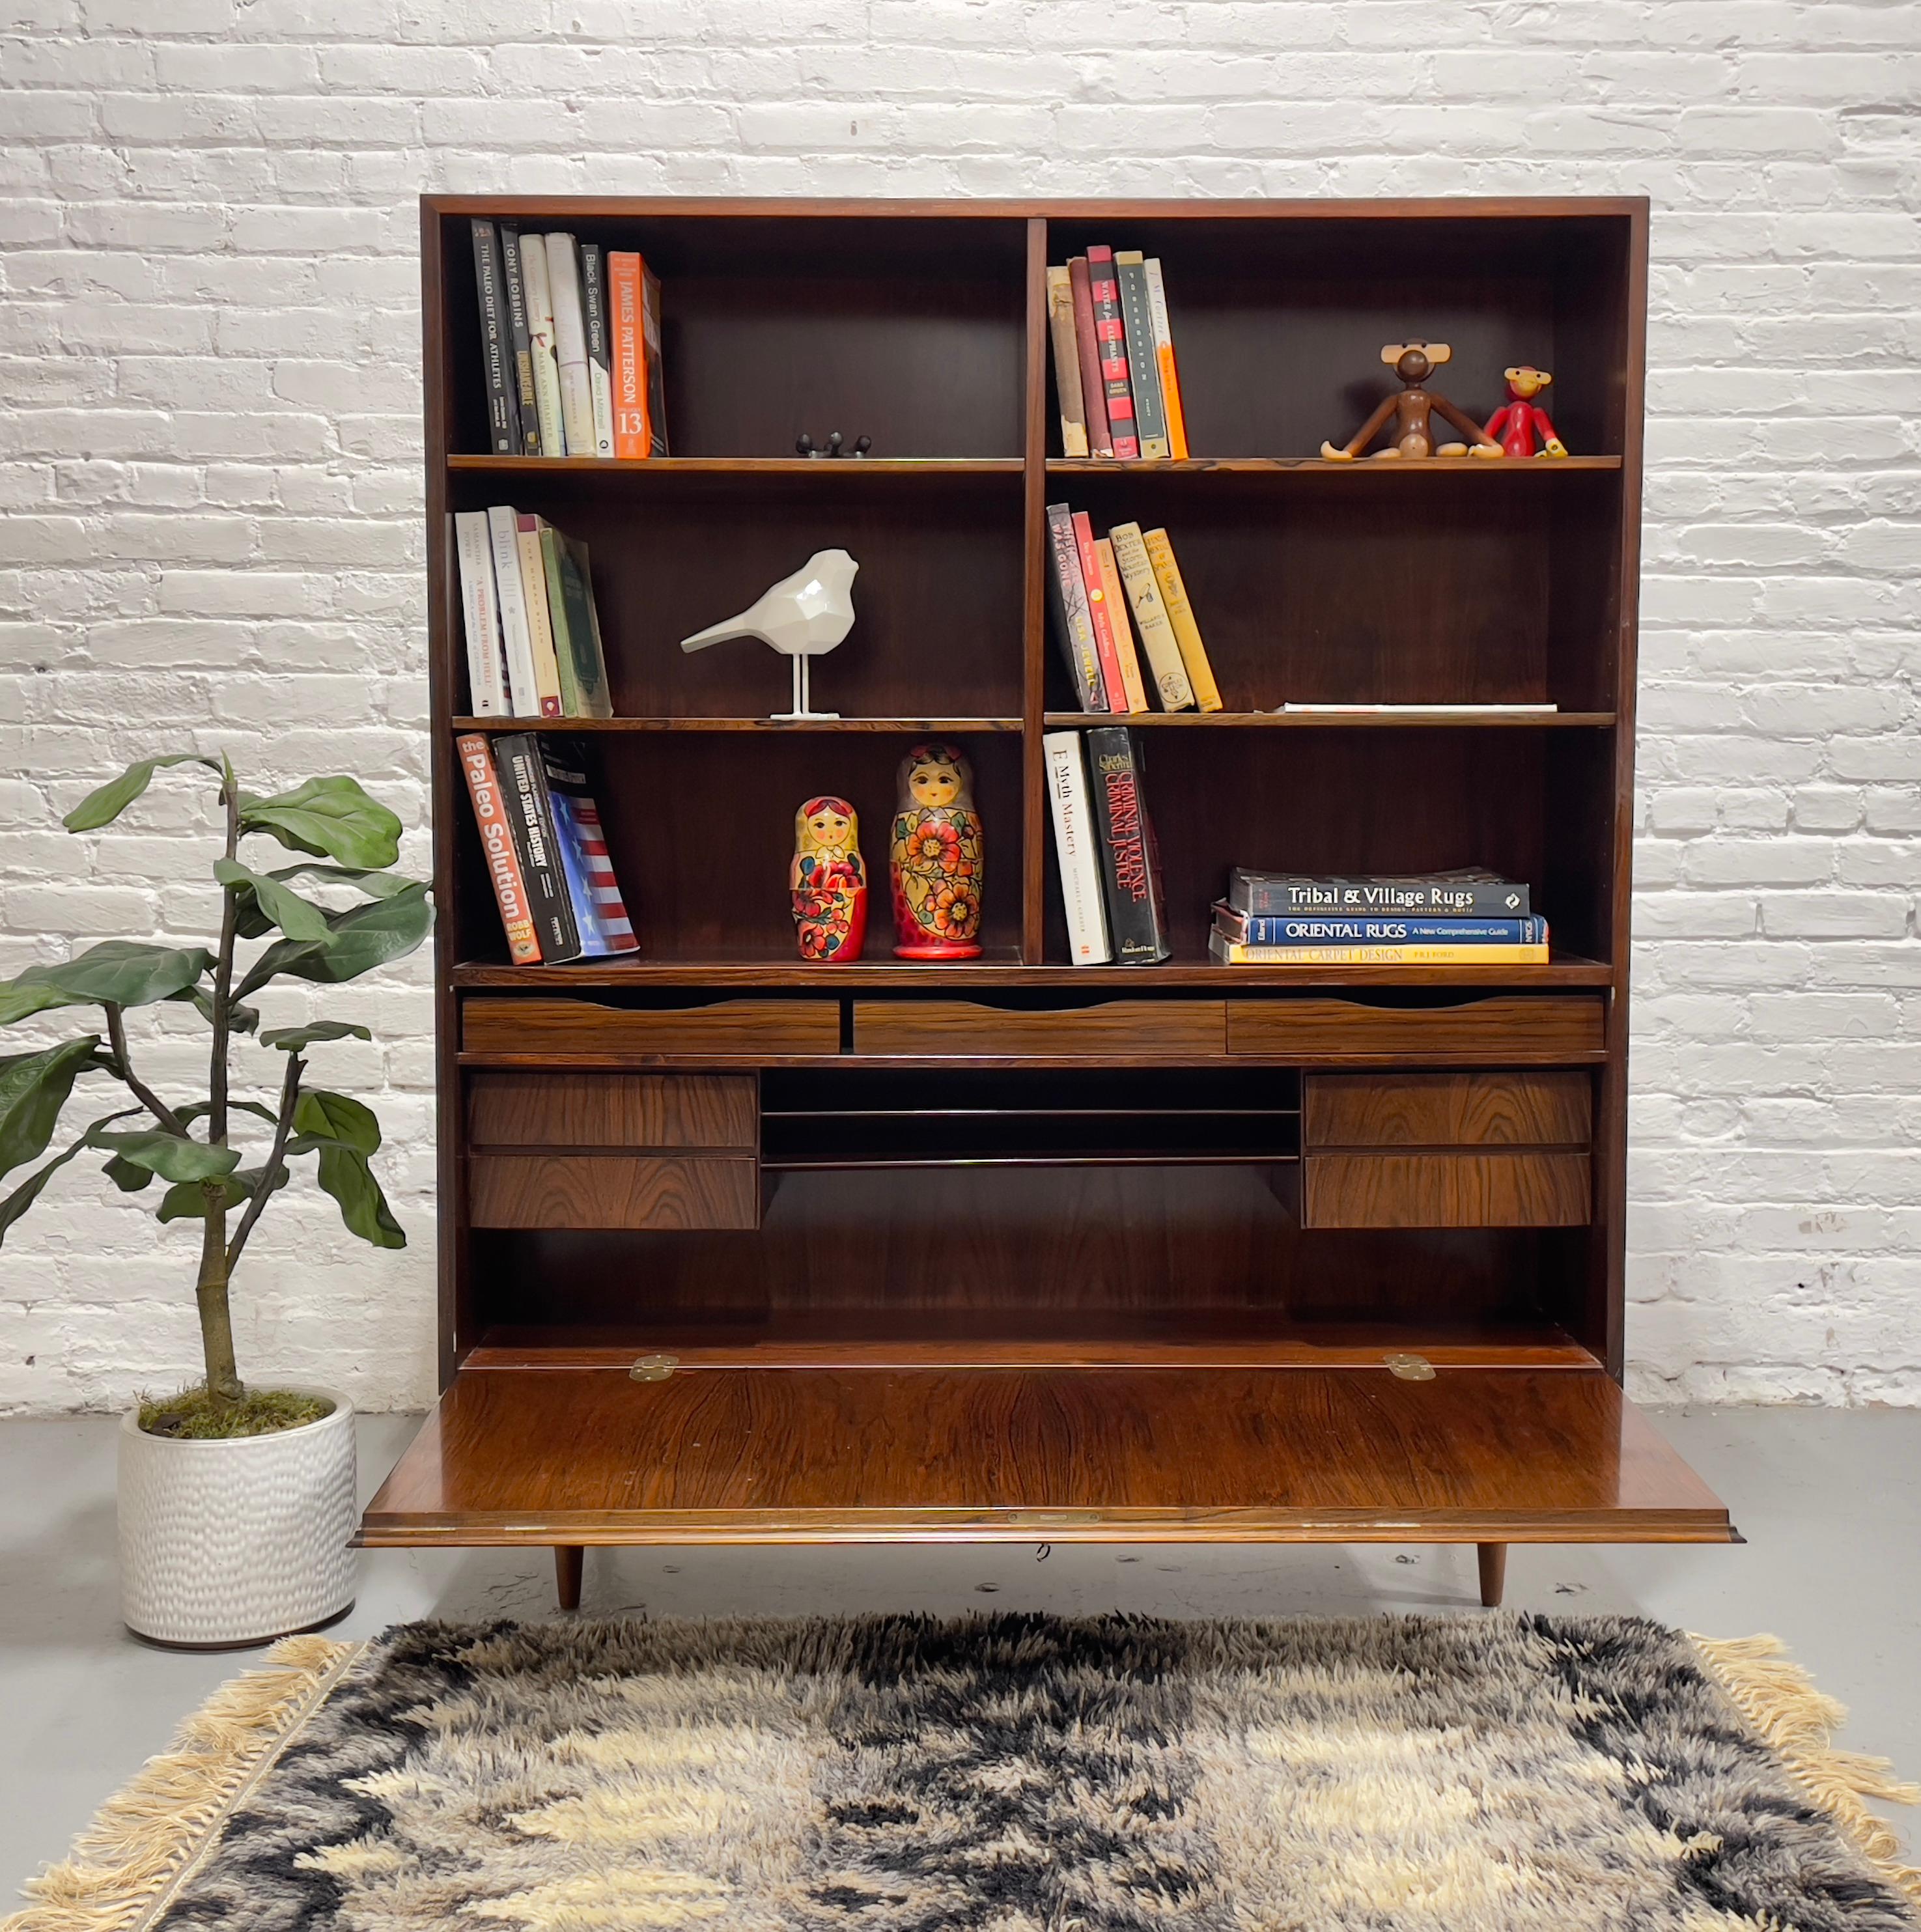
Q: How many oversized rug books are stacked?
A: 3